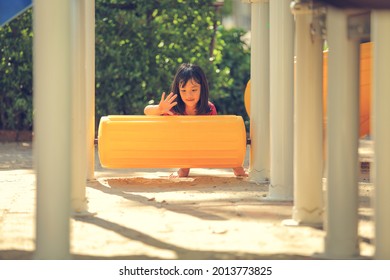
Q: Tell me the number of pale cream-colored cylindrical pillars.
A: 8